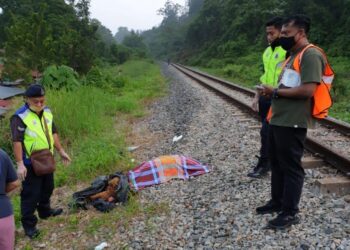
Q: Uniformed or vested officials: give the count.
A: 3